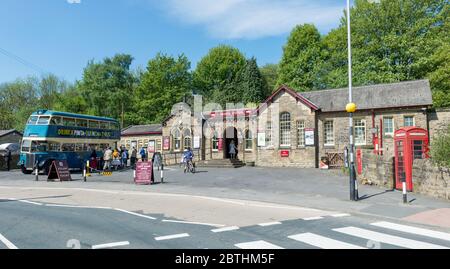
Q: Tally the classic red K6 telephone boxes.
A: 1